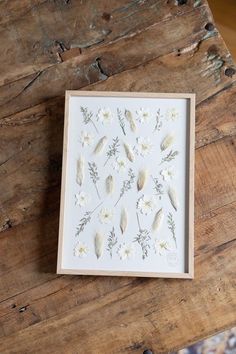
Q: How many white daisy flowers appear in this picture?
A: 13